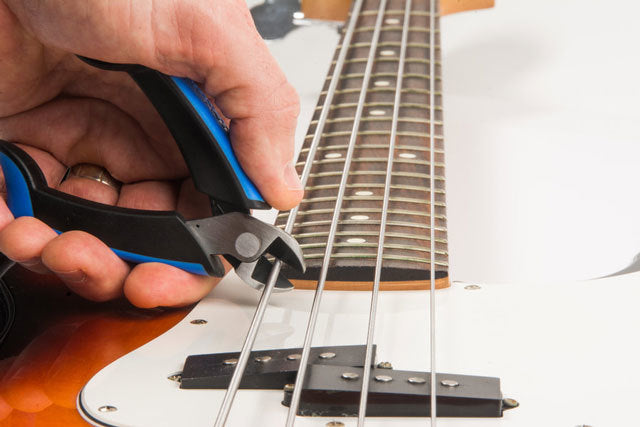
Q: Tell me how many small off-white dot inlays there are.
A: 9